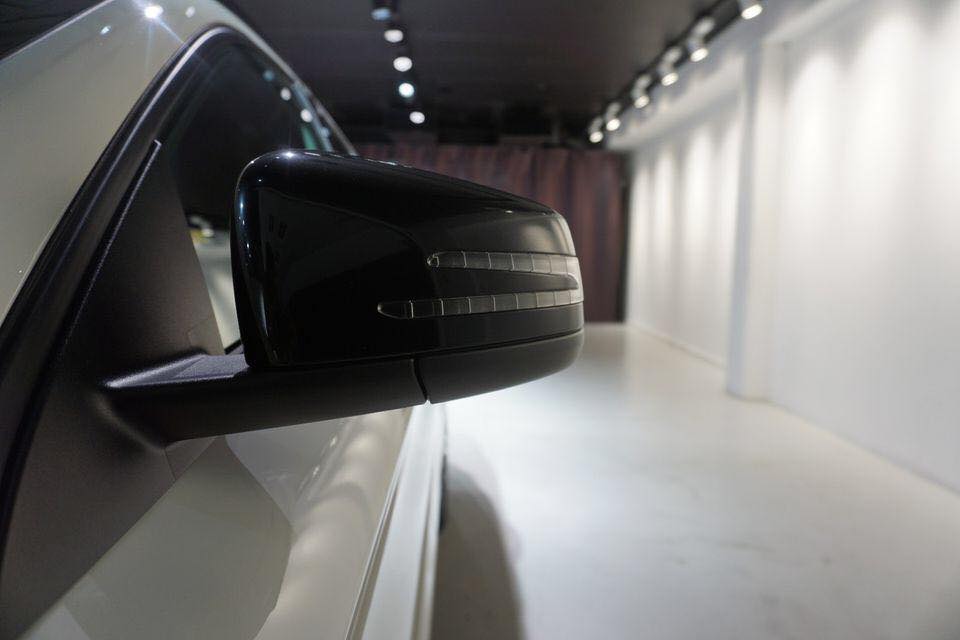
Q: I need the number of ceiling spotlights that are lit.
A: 11